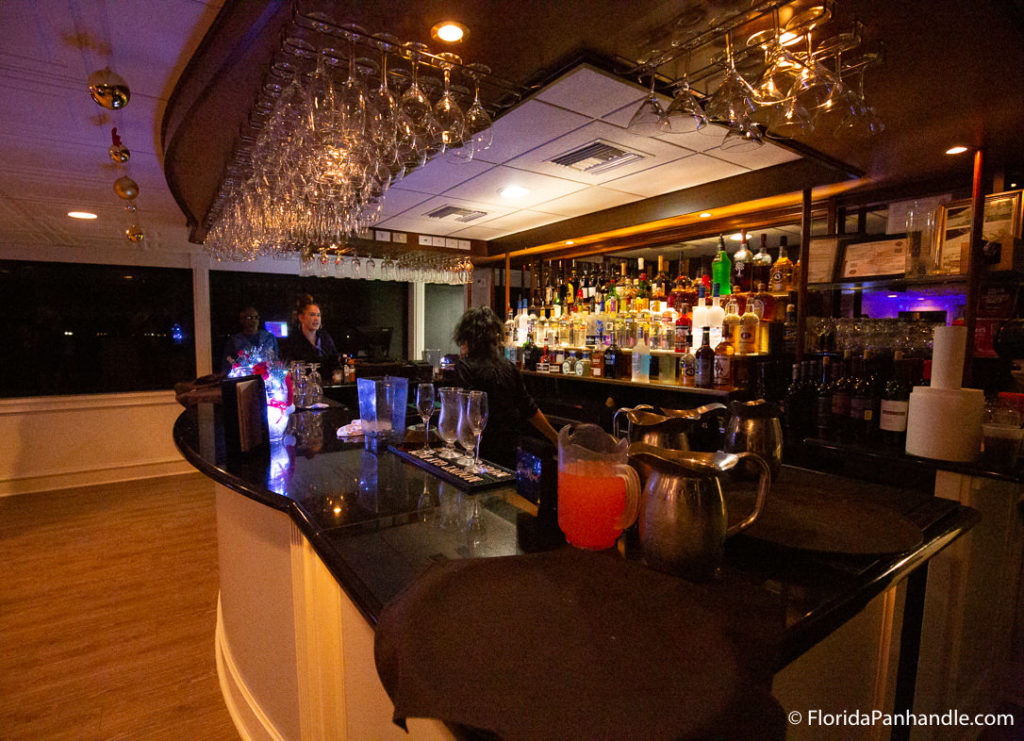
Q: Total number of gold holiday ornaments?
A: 4